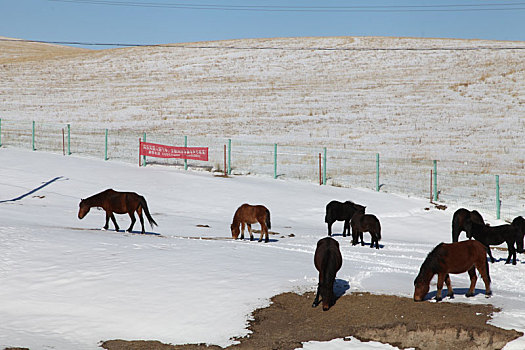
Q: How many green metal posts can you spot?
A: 12